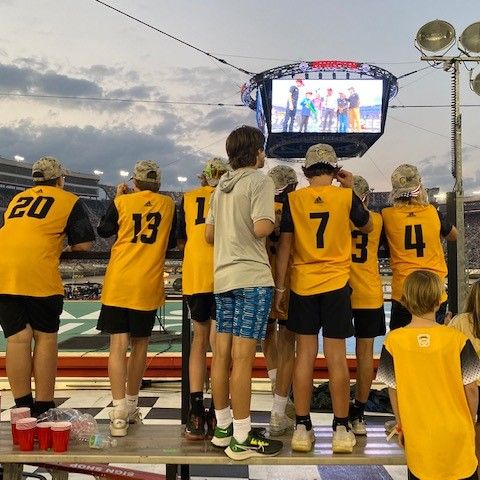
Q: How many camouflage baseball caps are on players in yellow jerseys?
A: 7